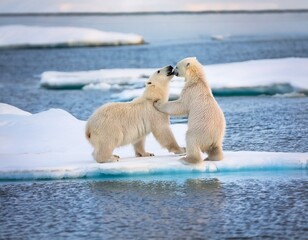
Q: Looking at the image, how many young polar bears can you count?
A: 2